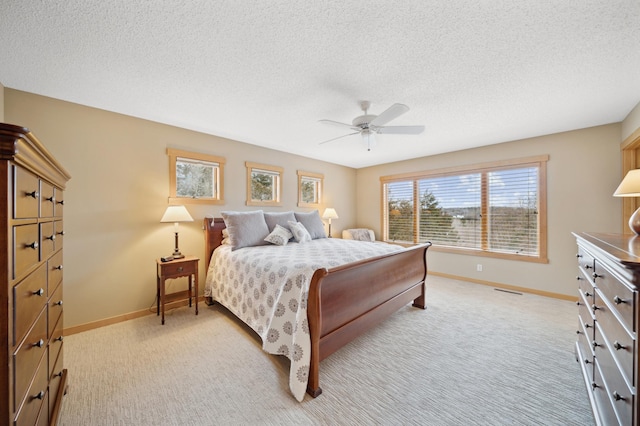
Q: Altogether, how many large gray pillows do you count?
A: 3